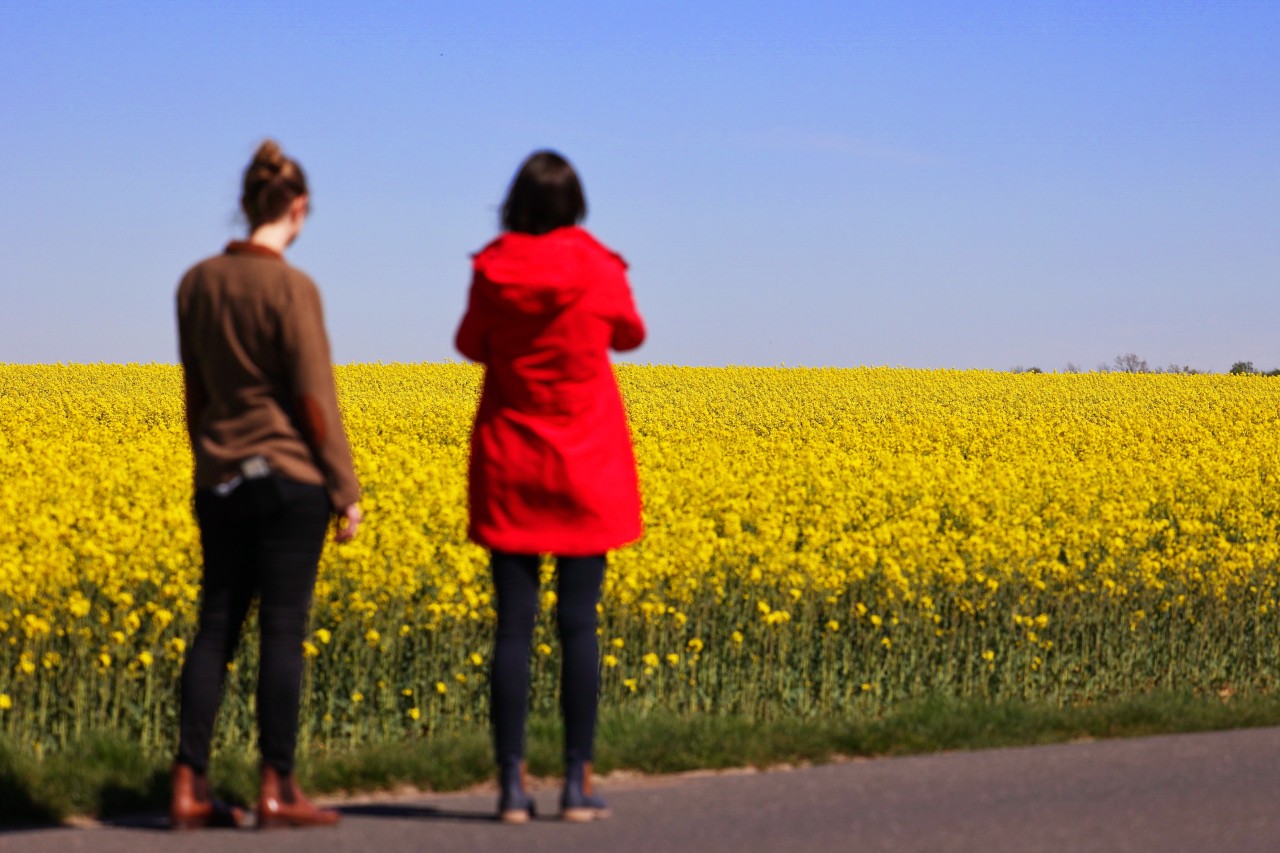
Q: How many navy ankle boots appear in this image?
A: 2